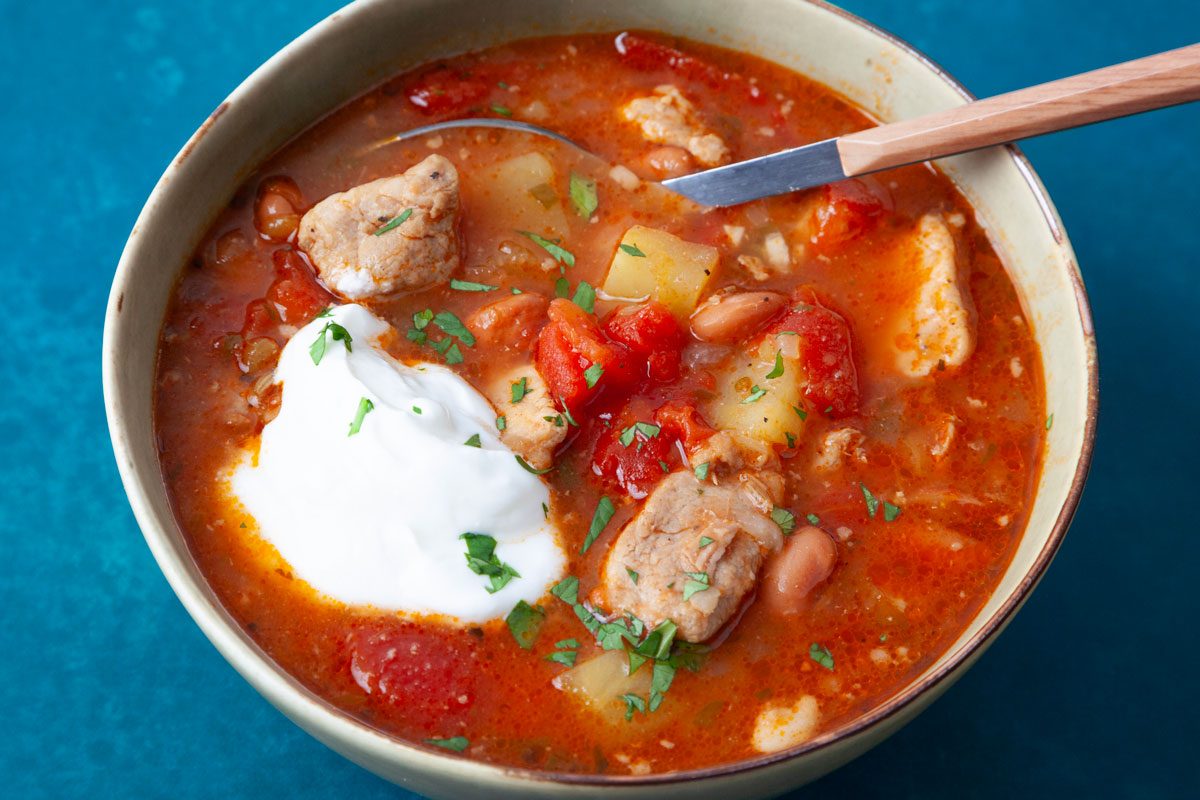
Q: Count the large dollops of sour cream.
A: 1